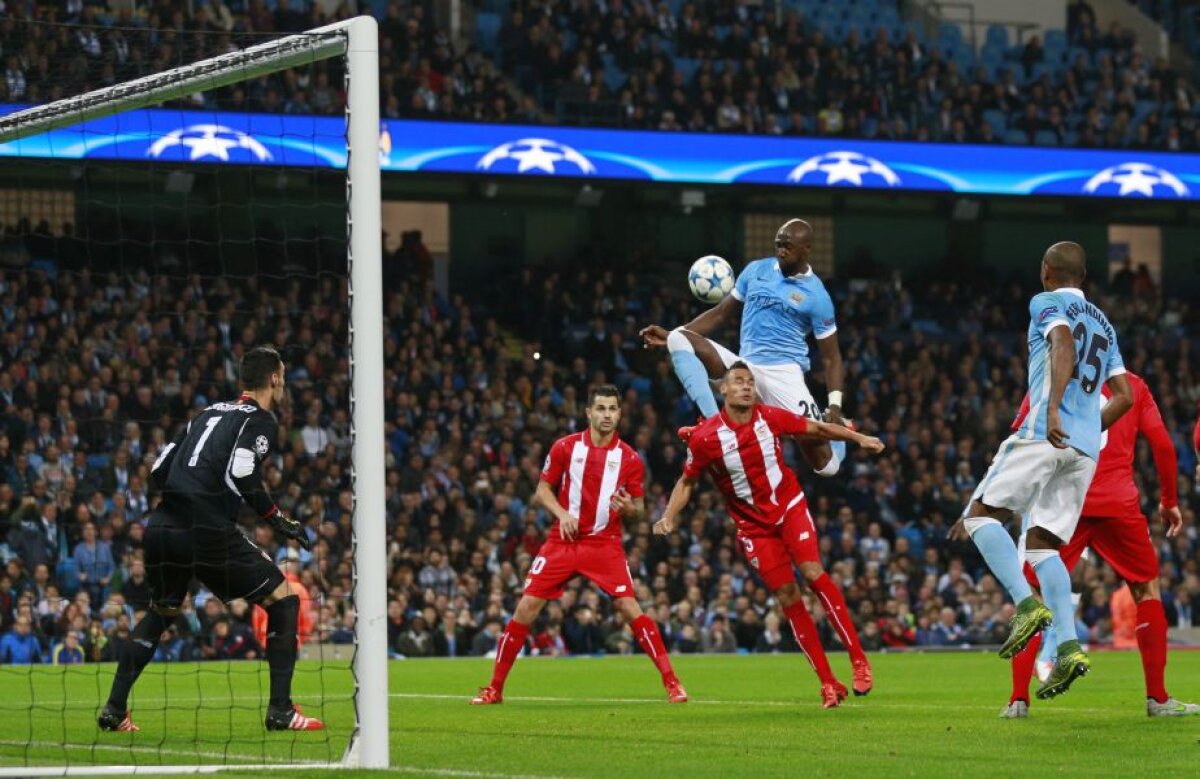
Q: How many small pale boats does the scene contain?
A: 0